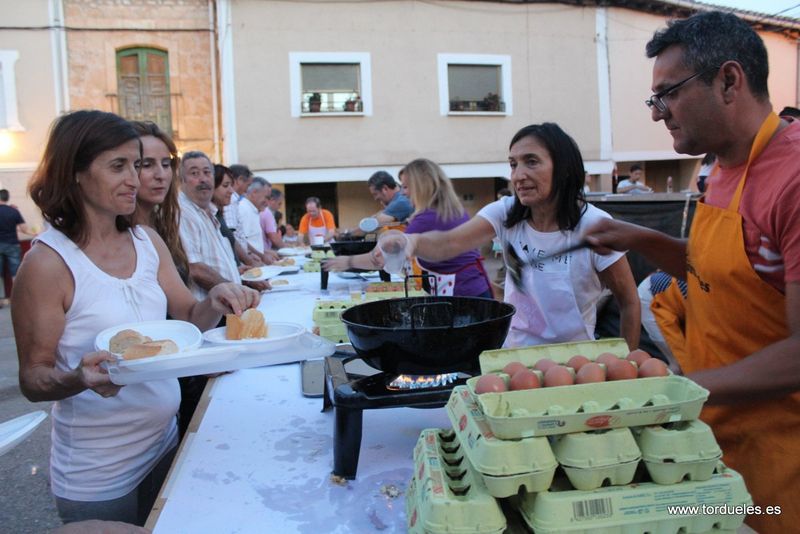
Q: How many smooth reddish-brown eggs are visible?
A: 11